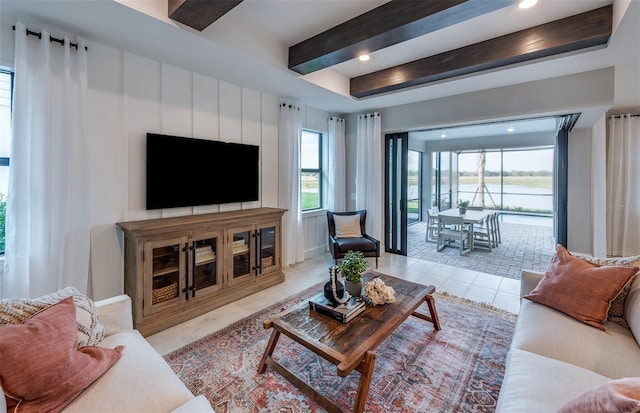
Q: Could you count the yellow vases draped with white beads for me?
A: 0